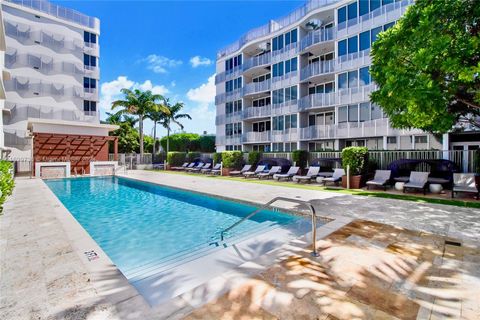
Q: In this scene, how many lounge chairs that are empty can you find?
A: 14